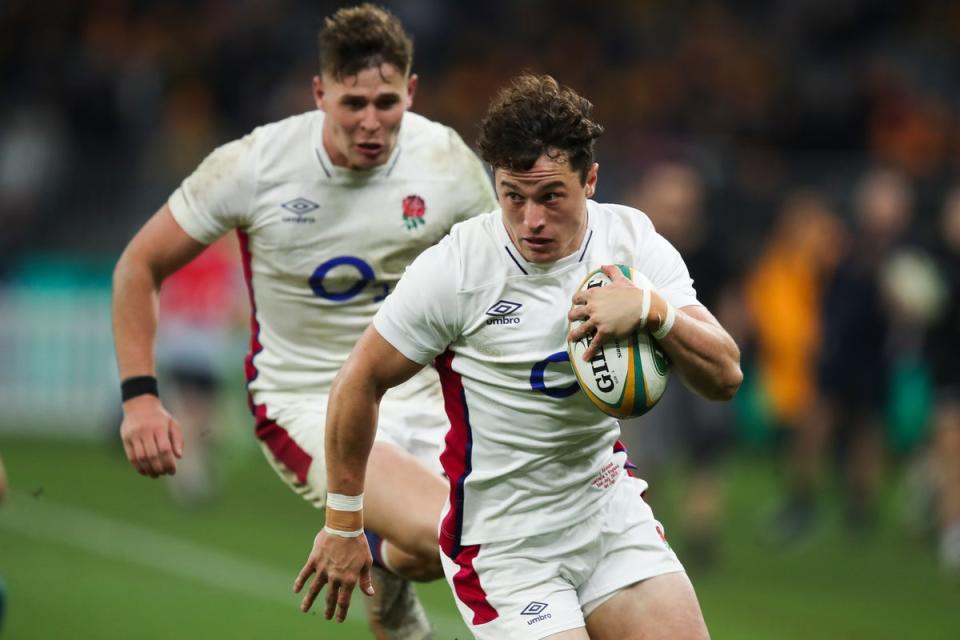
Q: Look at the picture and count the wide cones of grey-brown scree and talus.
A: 0